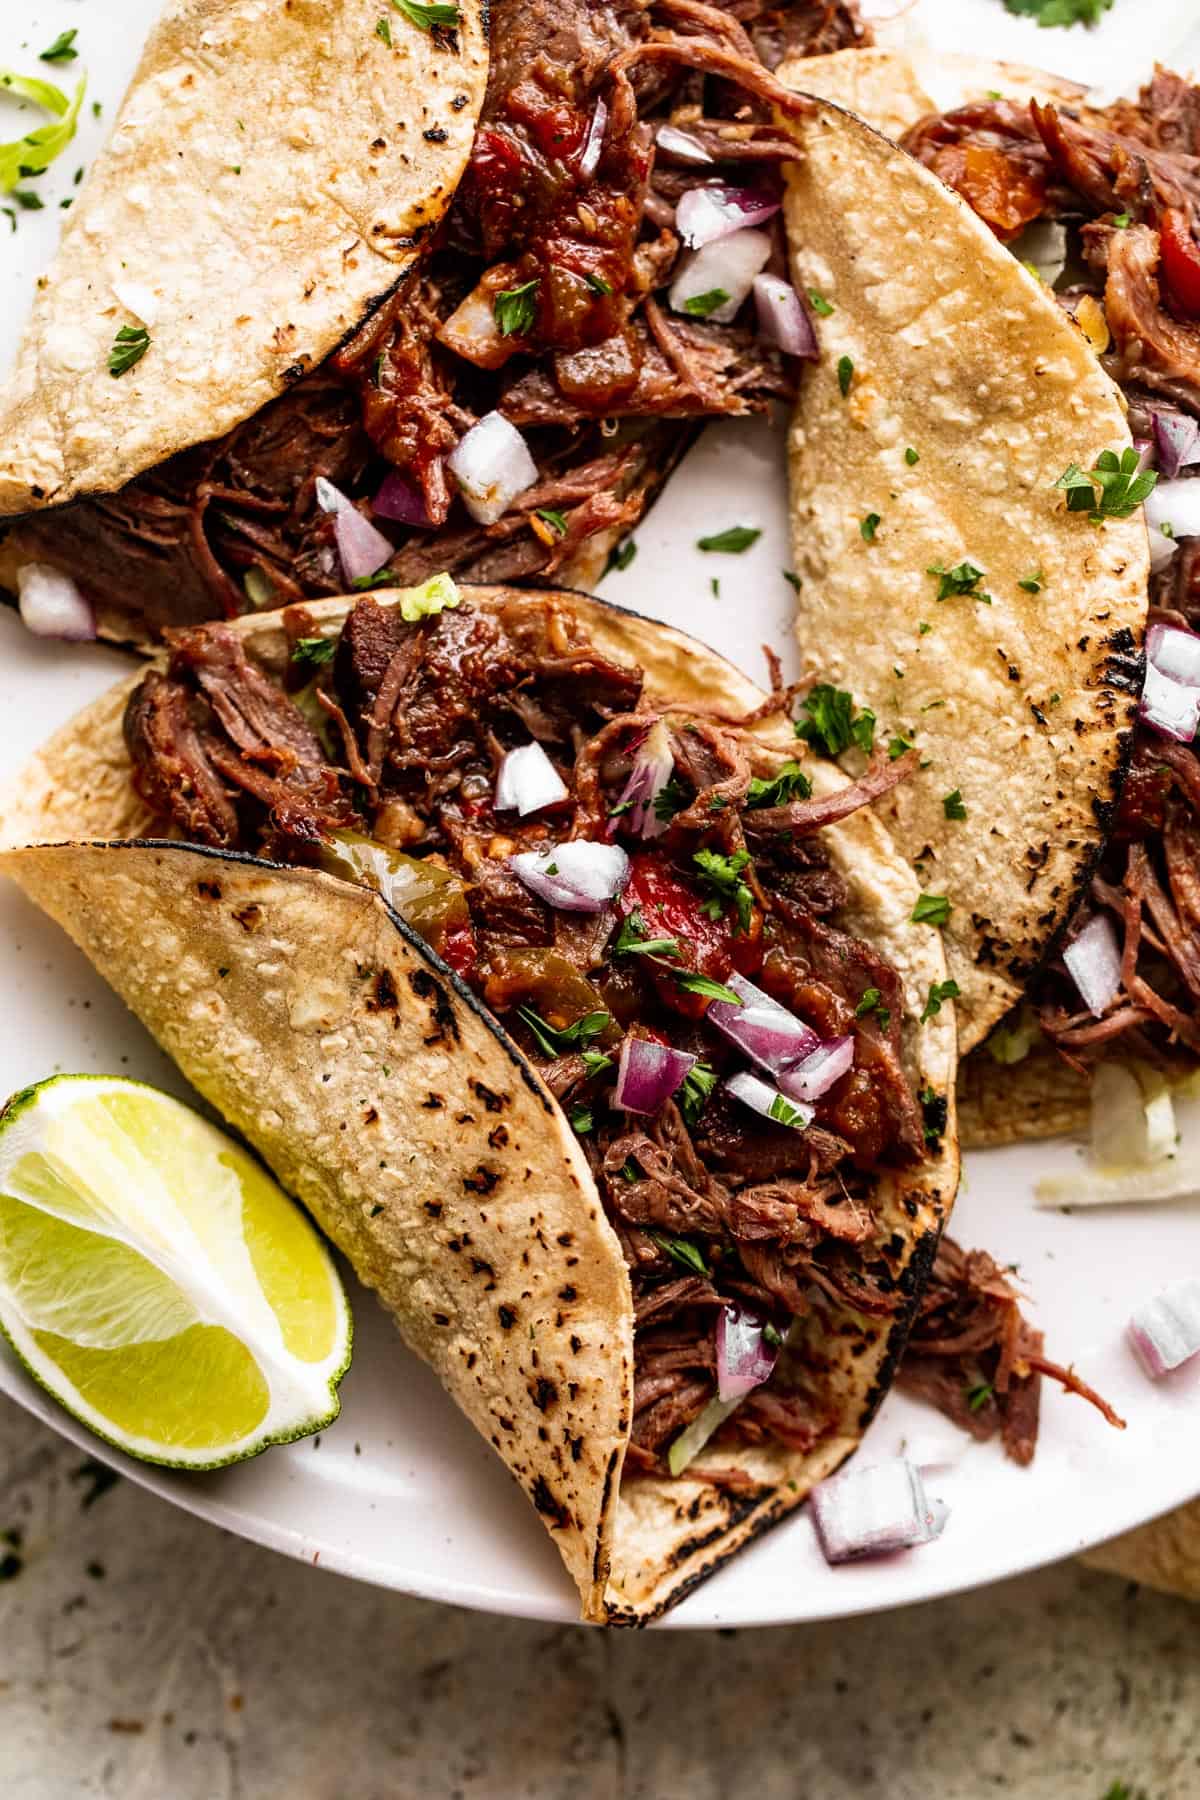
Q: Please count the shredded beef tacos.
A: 3